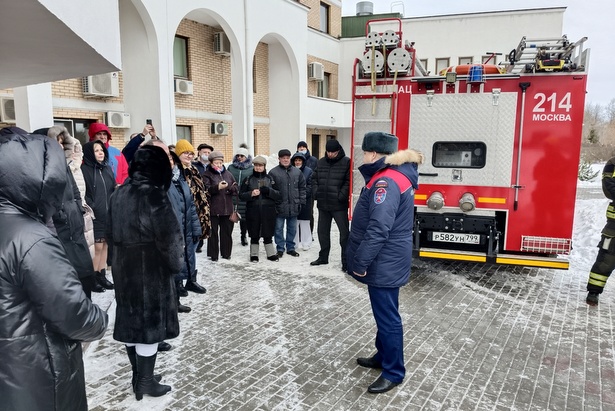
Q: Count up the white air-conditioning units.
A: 7